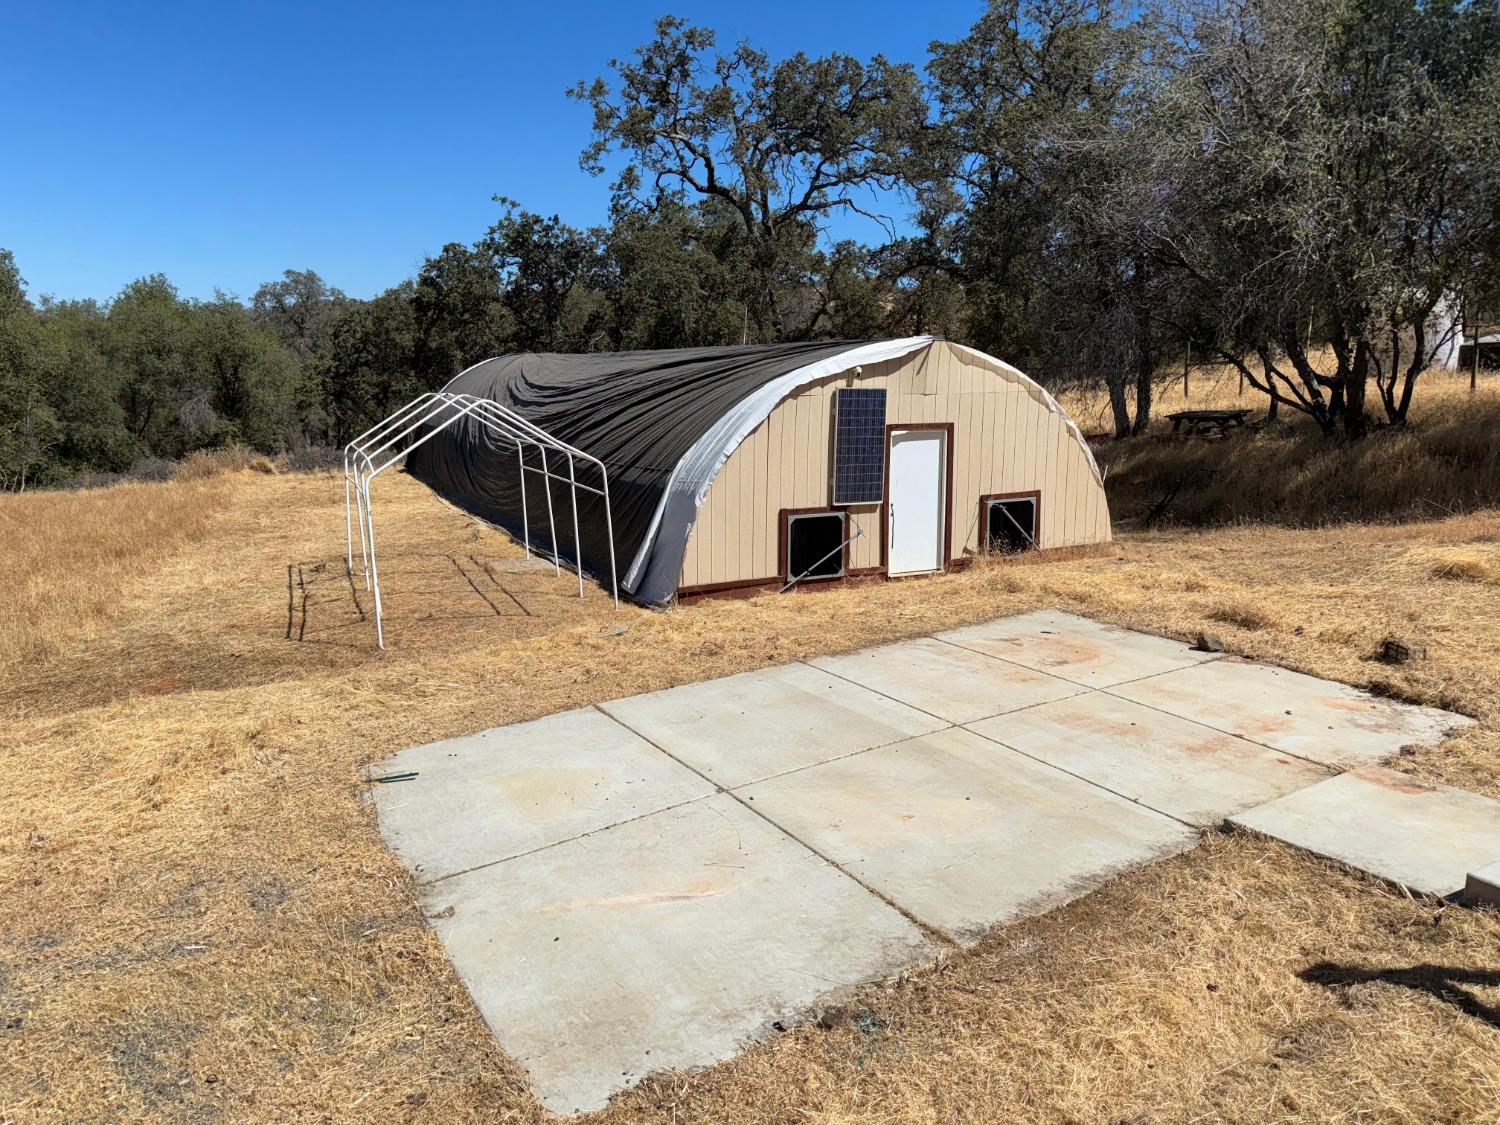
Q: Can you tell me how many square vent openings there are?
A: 2